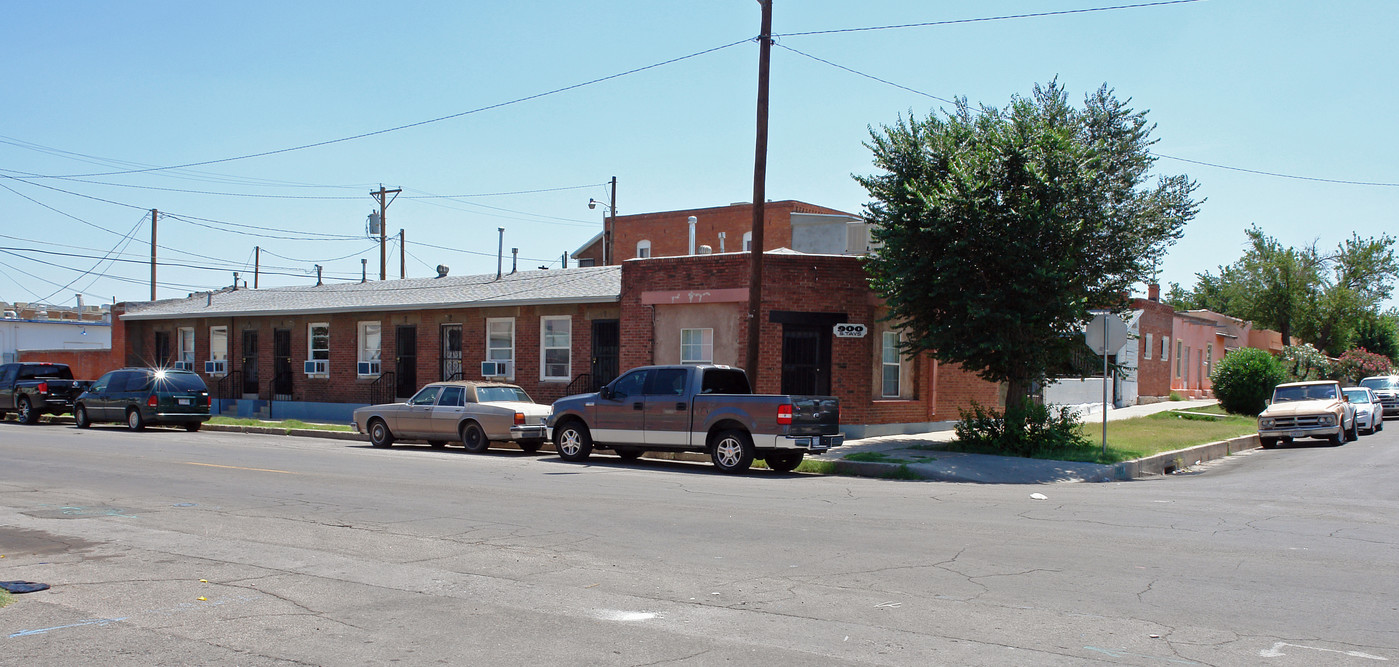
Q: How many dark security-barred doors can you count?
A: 7